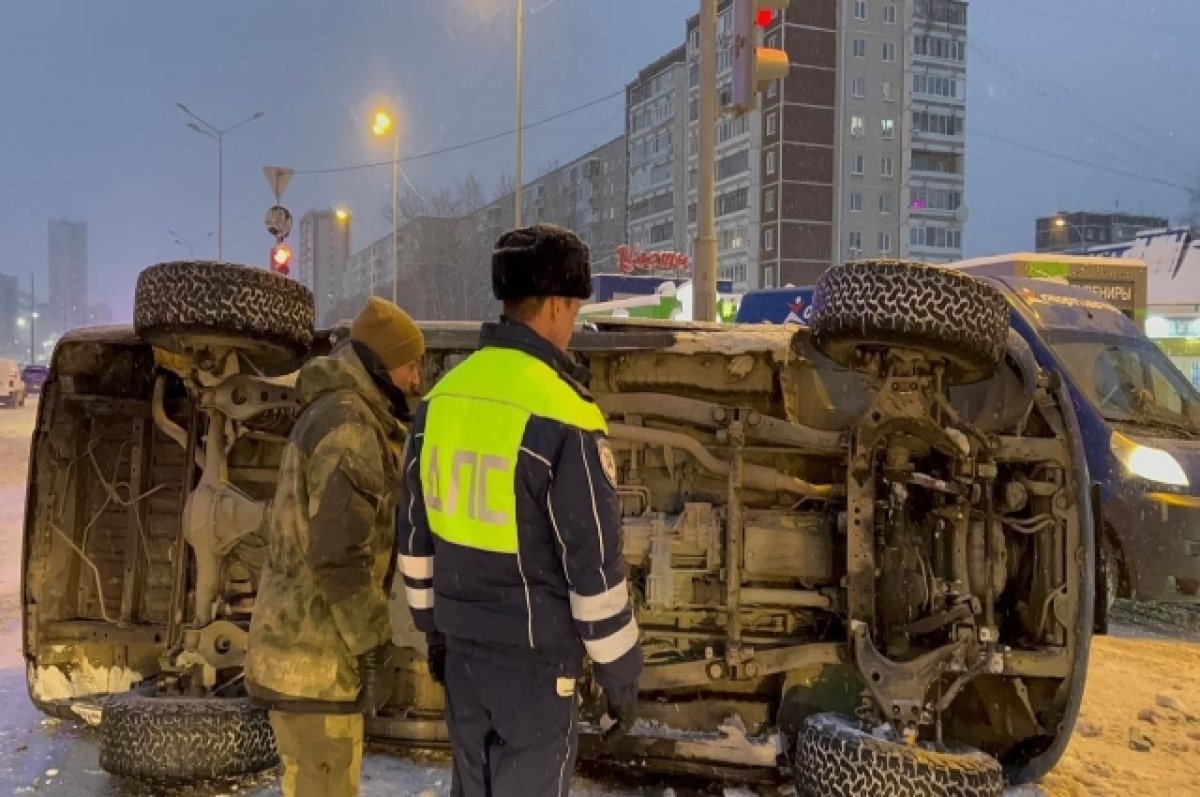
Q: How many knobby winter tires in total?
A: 4